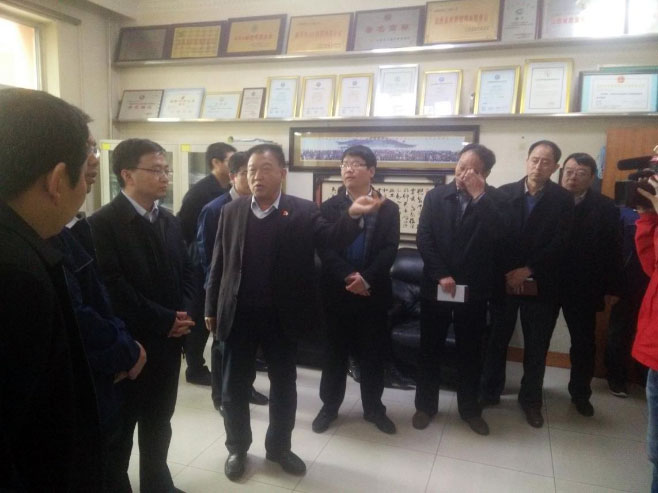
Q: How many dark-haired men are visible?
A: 10